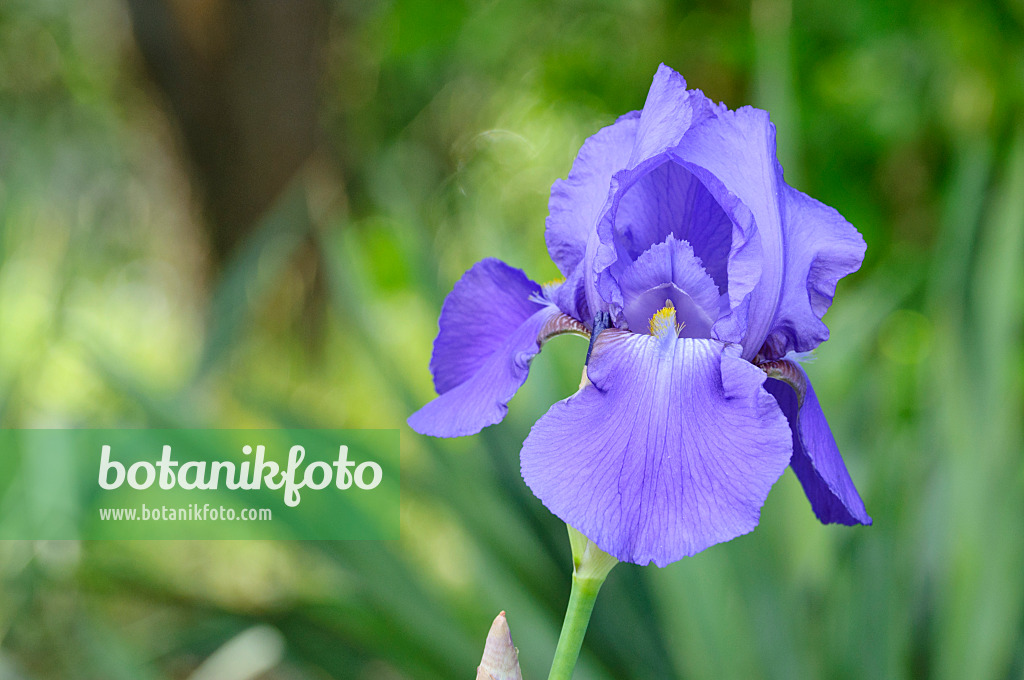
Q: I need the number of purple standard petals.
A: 3